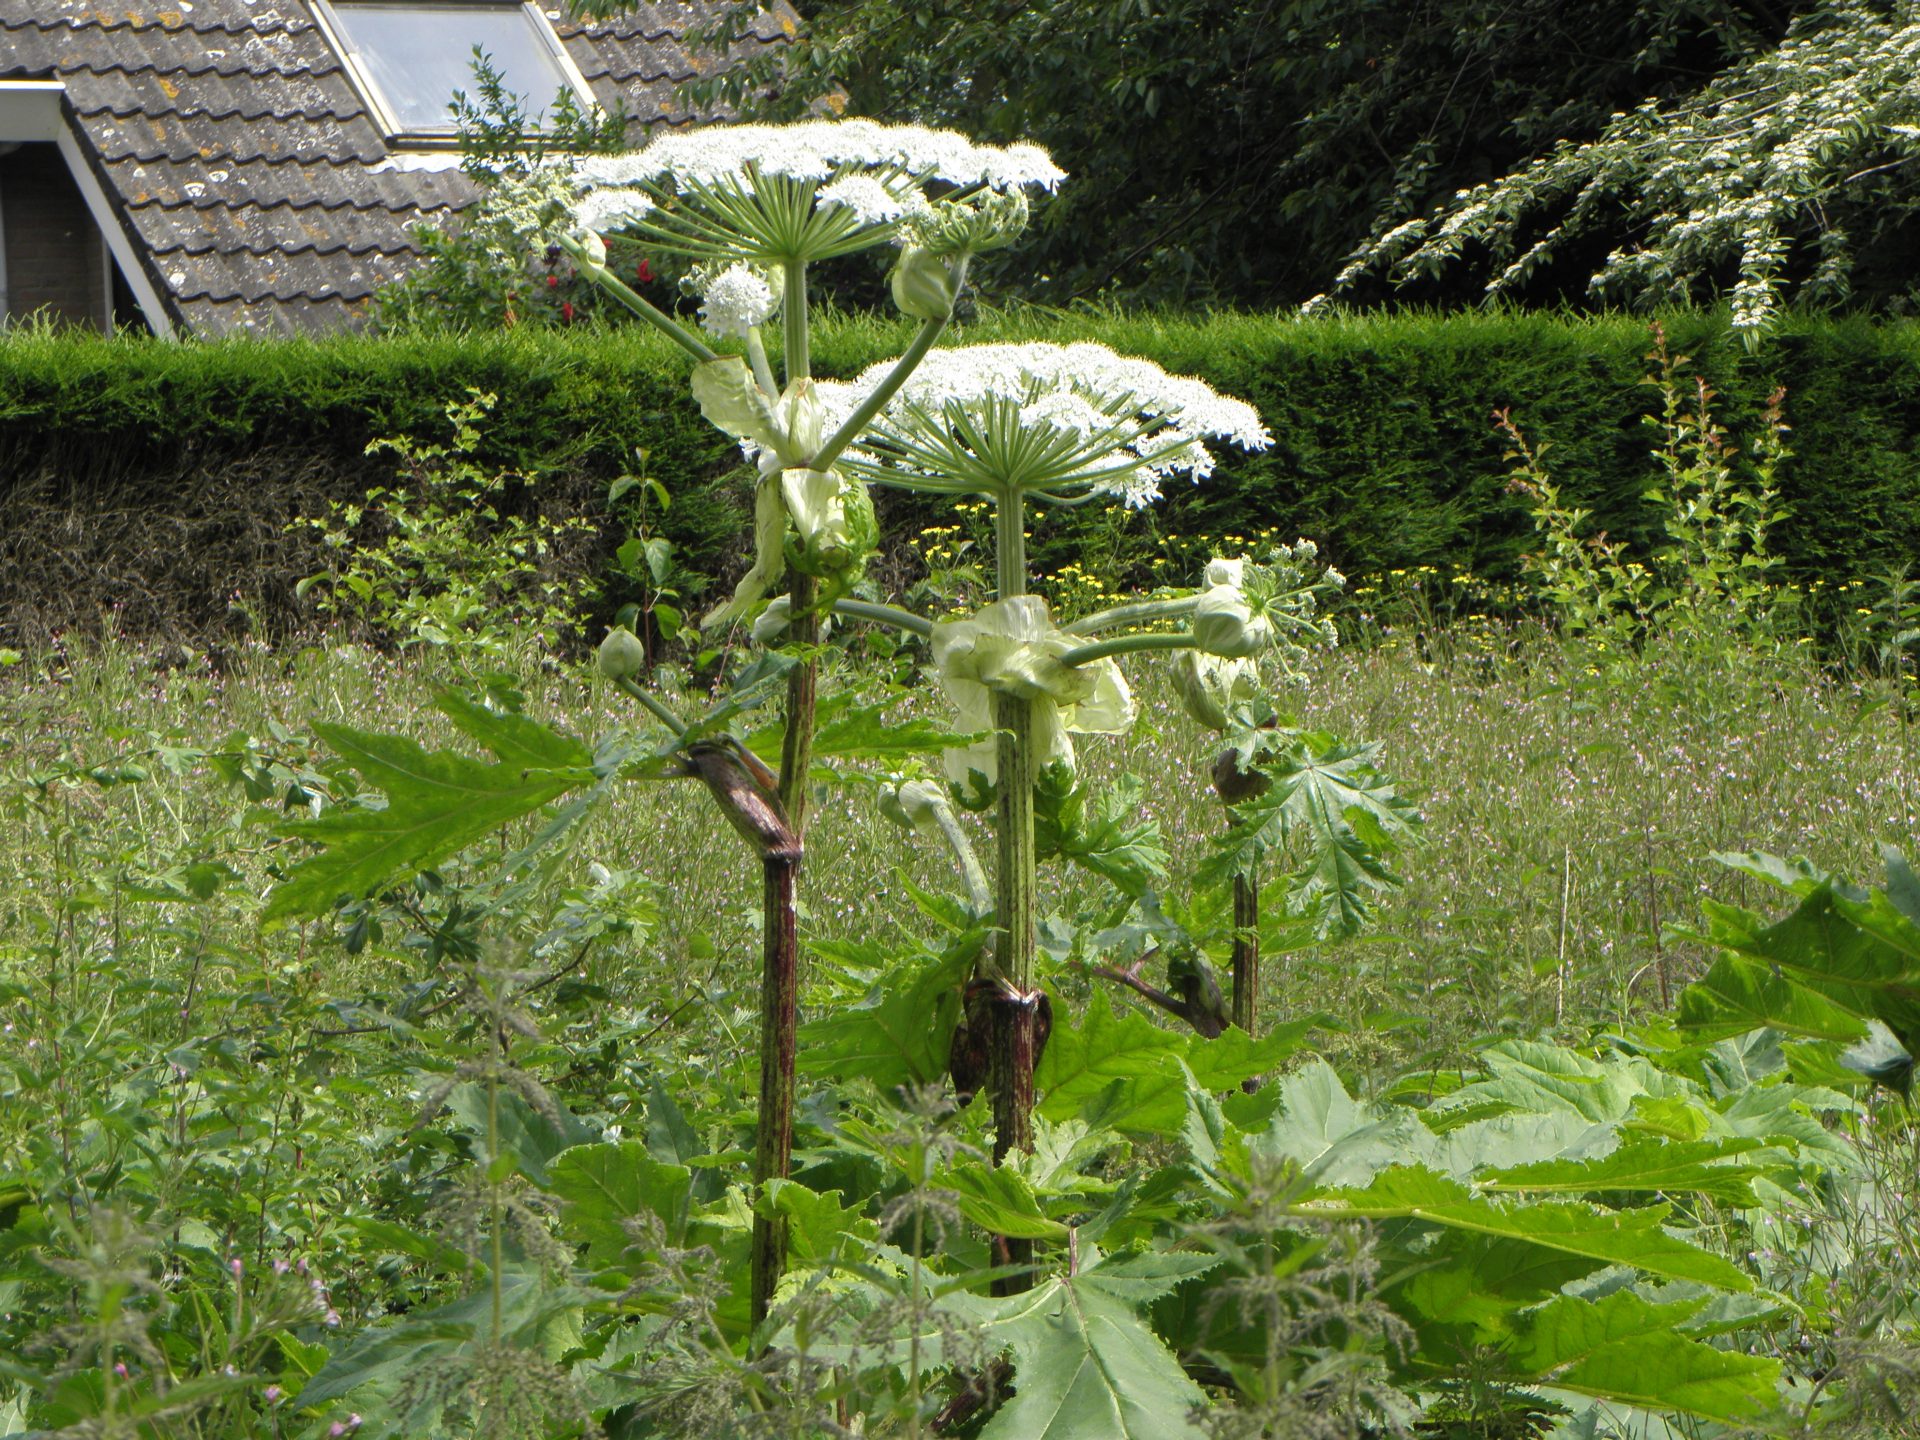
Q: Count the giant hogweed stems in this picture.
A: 3